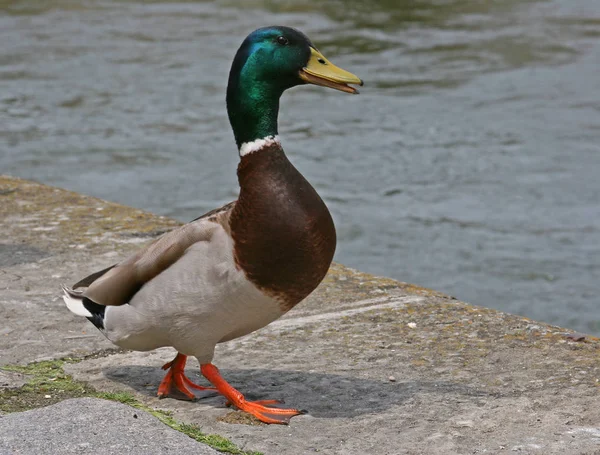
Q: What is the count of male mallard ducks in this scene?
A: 1